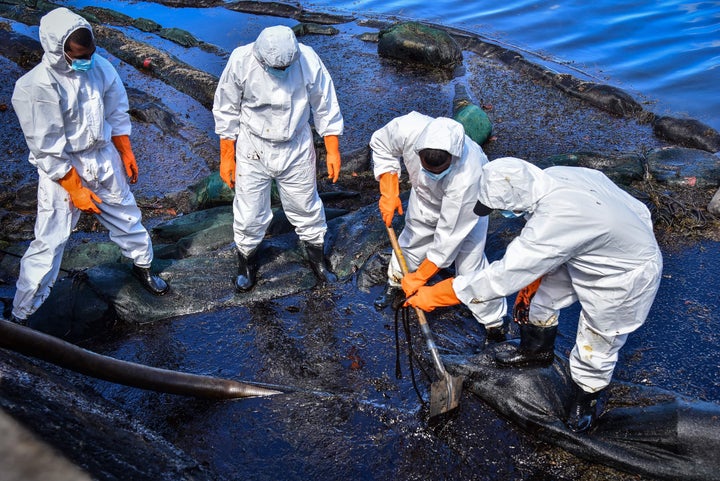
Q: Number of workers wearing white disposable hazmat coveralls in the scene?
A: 4